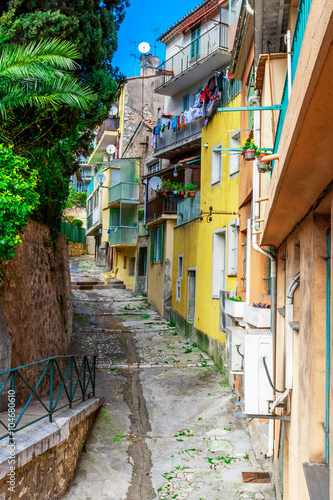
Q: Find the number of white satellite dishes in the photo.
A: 5